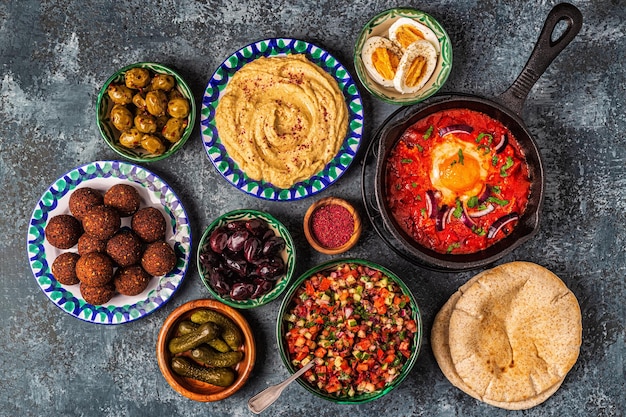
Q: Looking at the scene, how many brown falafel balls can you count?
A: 12